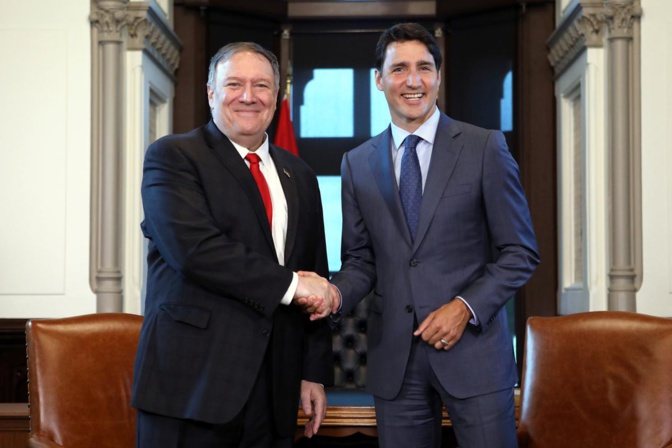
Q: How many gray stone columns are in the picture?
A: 2